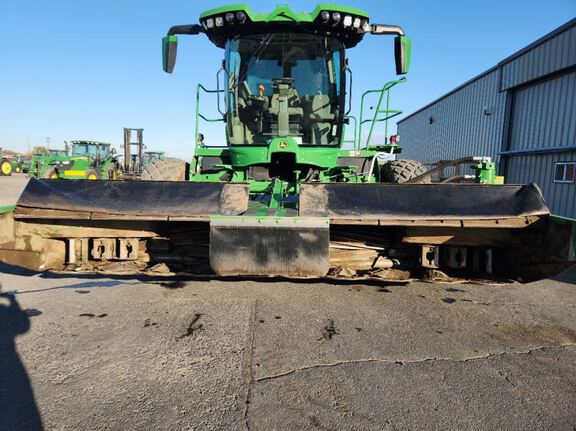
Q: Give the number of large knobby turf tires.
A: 2